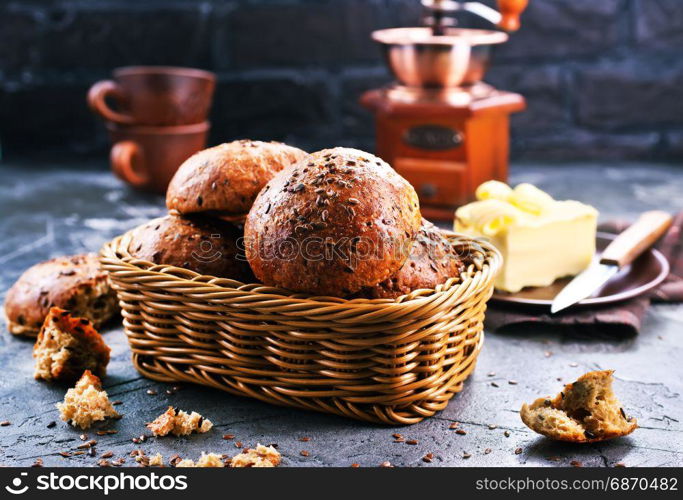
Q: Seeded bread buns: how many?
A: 5